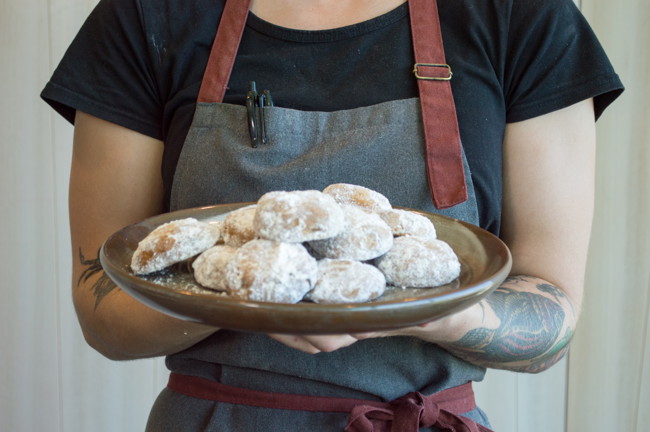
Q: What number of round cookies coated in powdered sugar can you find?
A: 10